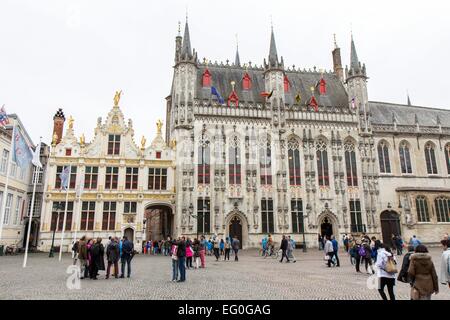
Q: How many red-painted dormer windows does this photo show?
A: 6